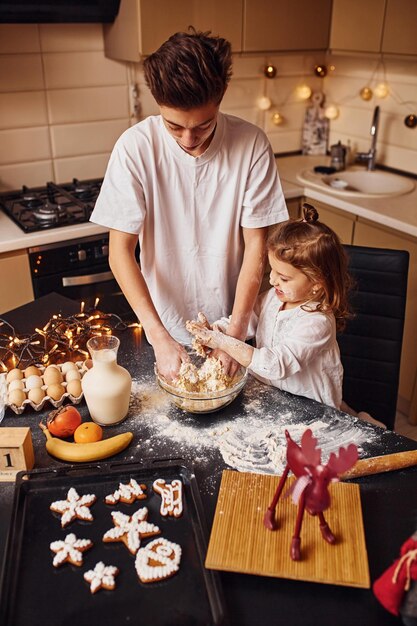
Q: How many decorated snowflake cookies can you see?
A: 4